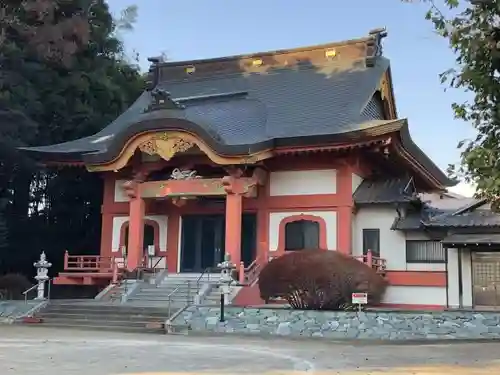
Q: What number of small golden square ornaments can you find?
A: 3